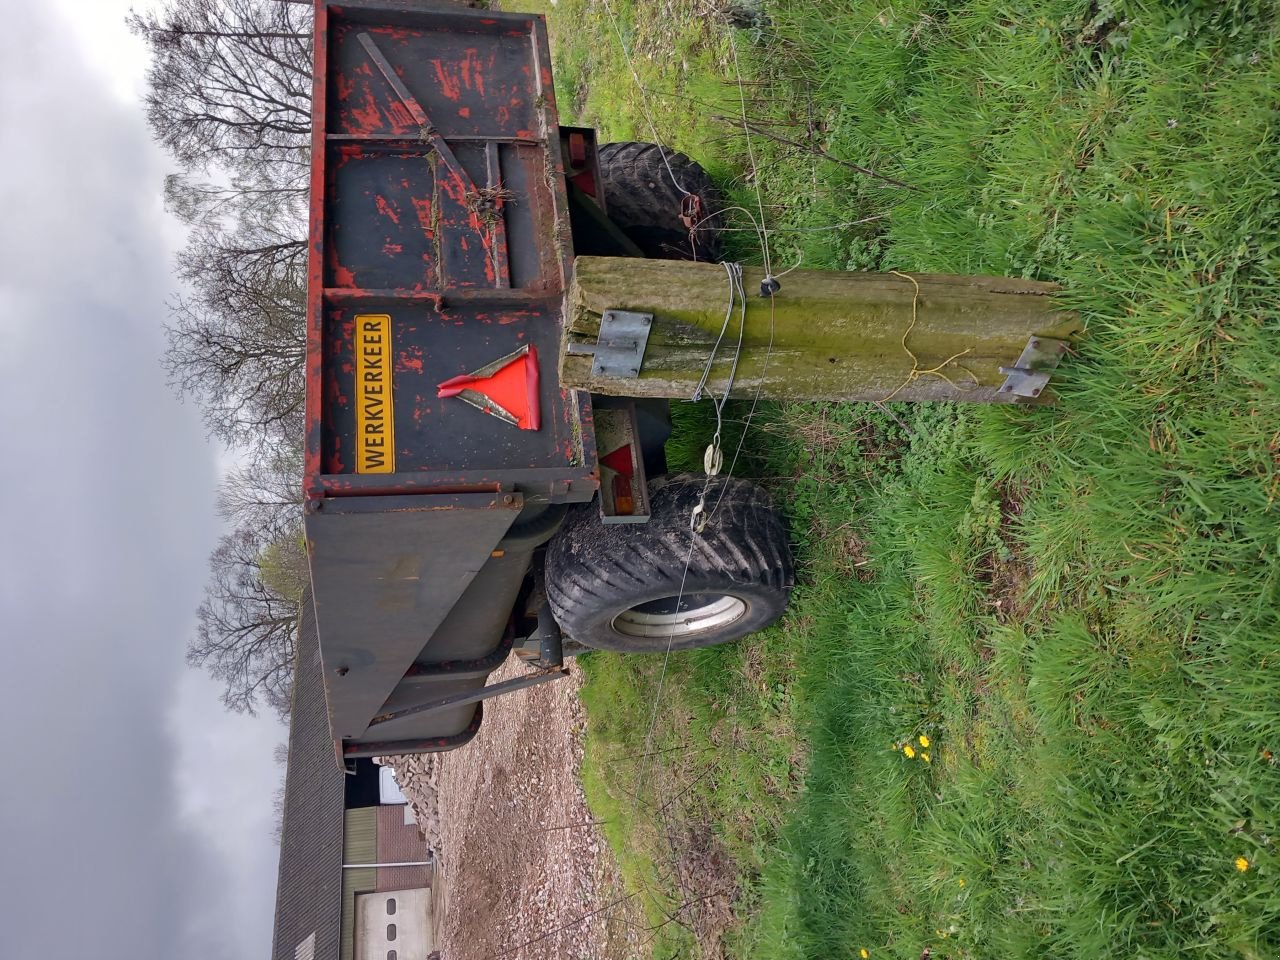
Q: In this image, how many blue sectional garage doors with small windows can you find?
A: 0